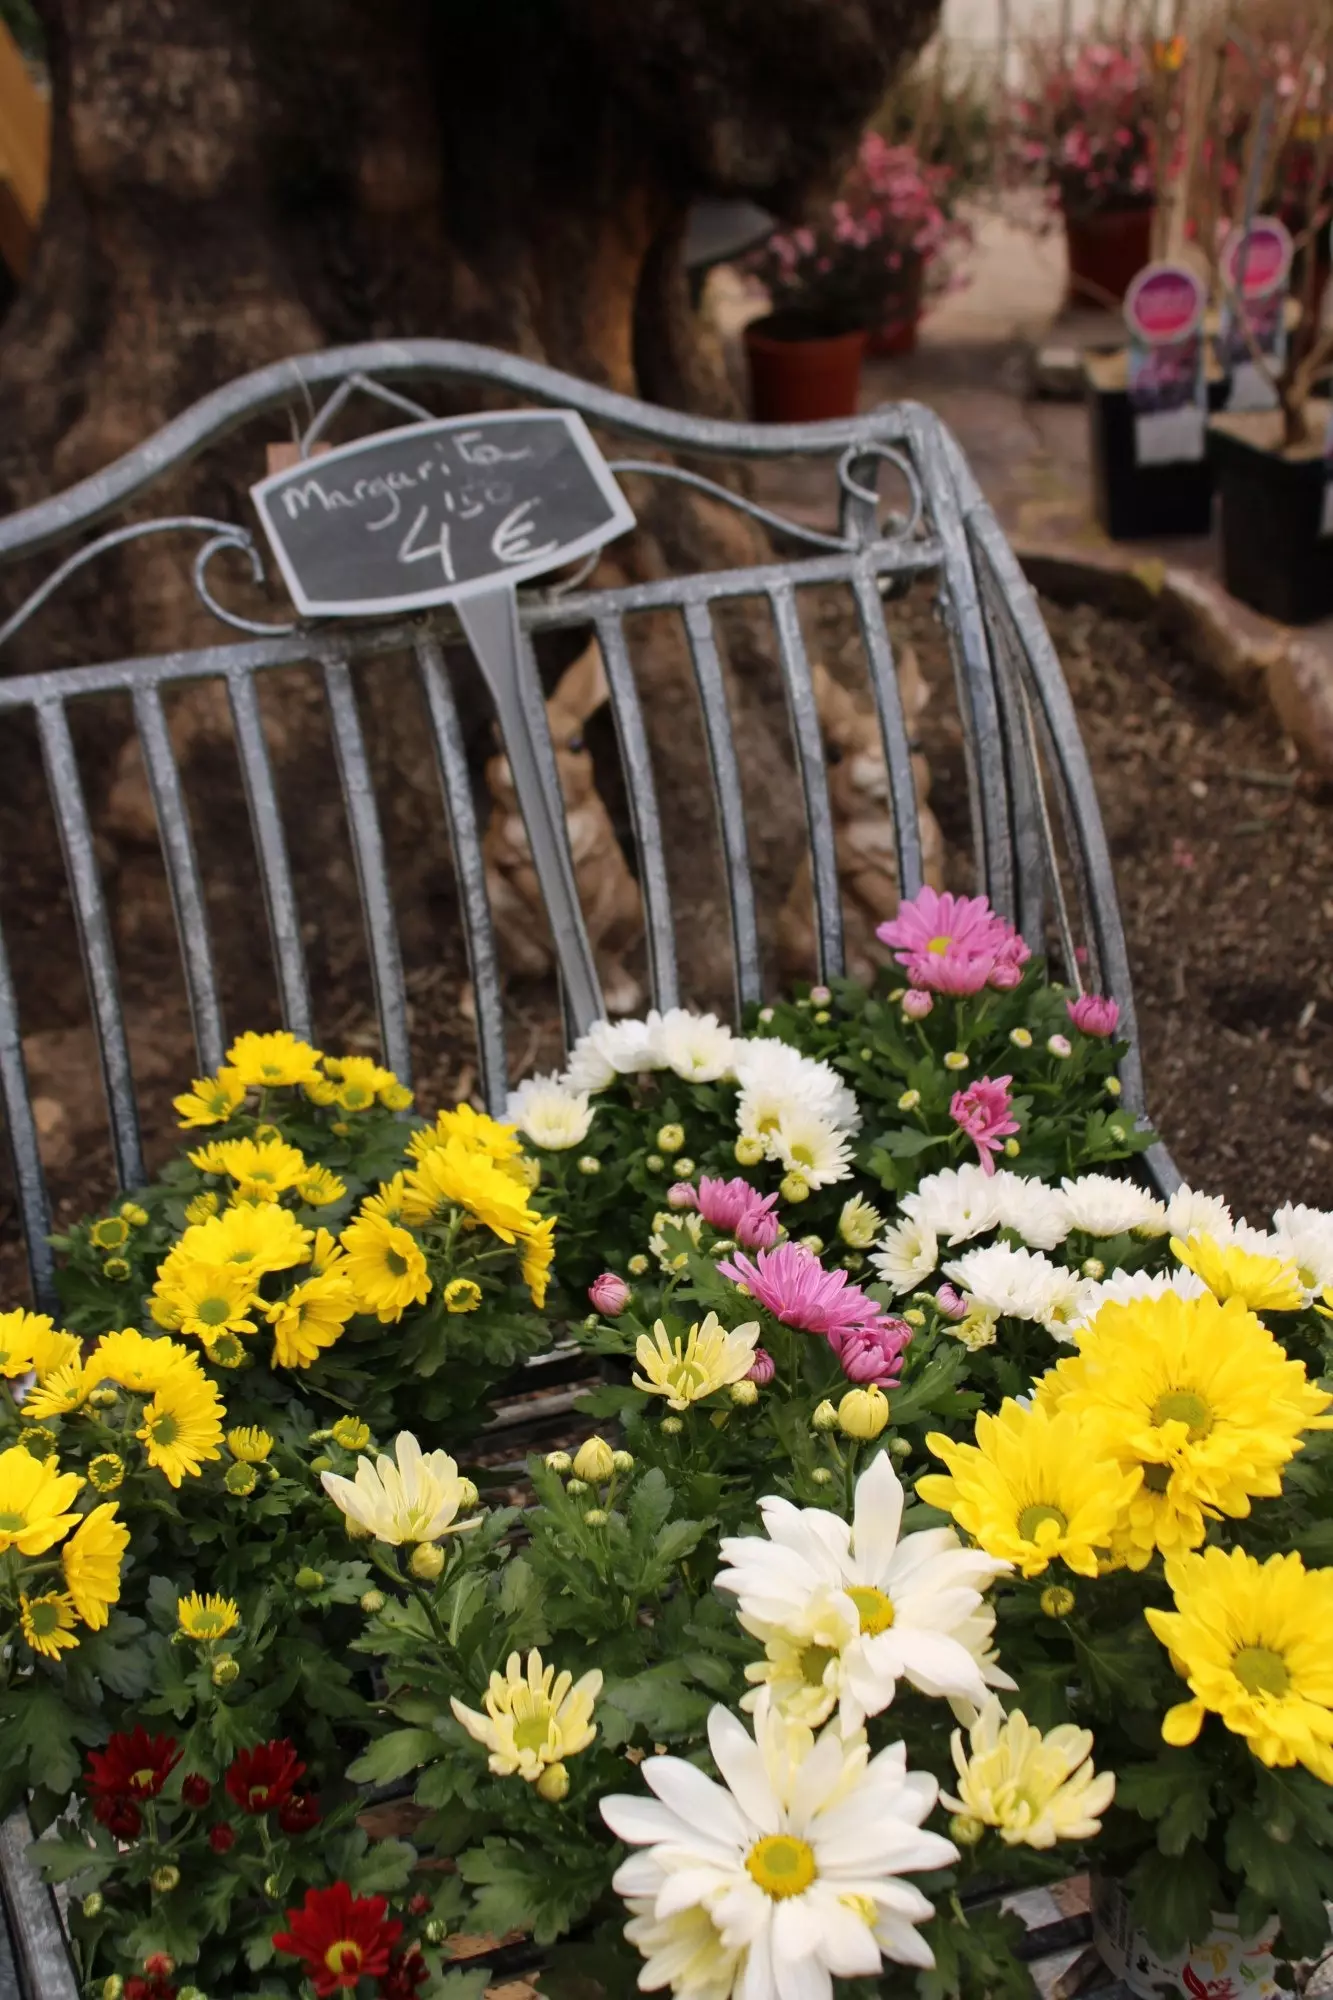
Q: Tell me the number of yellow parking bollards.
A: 0